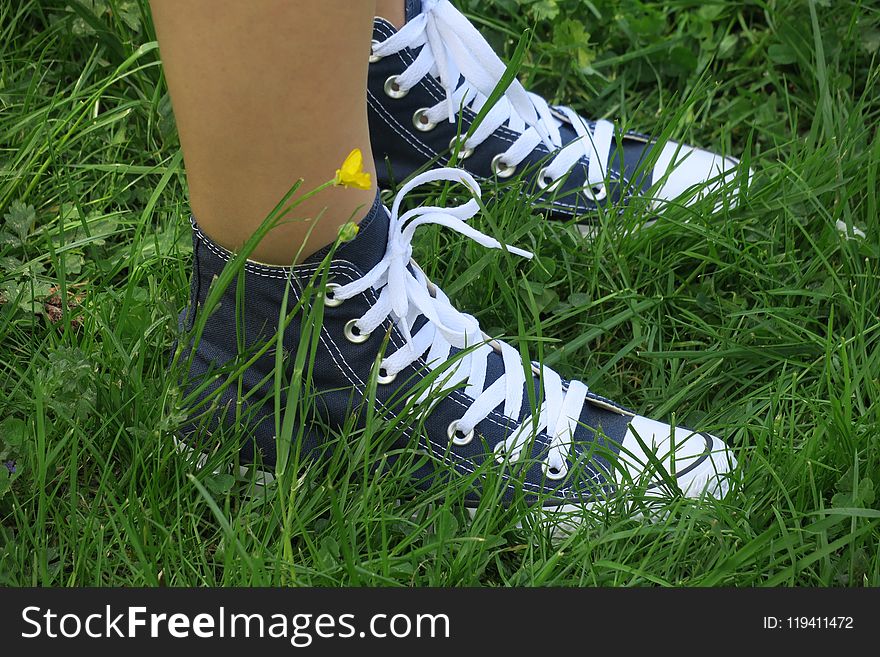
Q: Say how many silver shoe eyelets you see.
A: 14